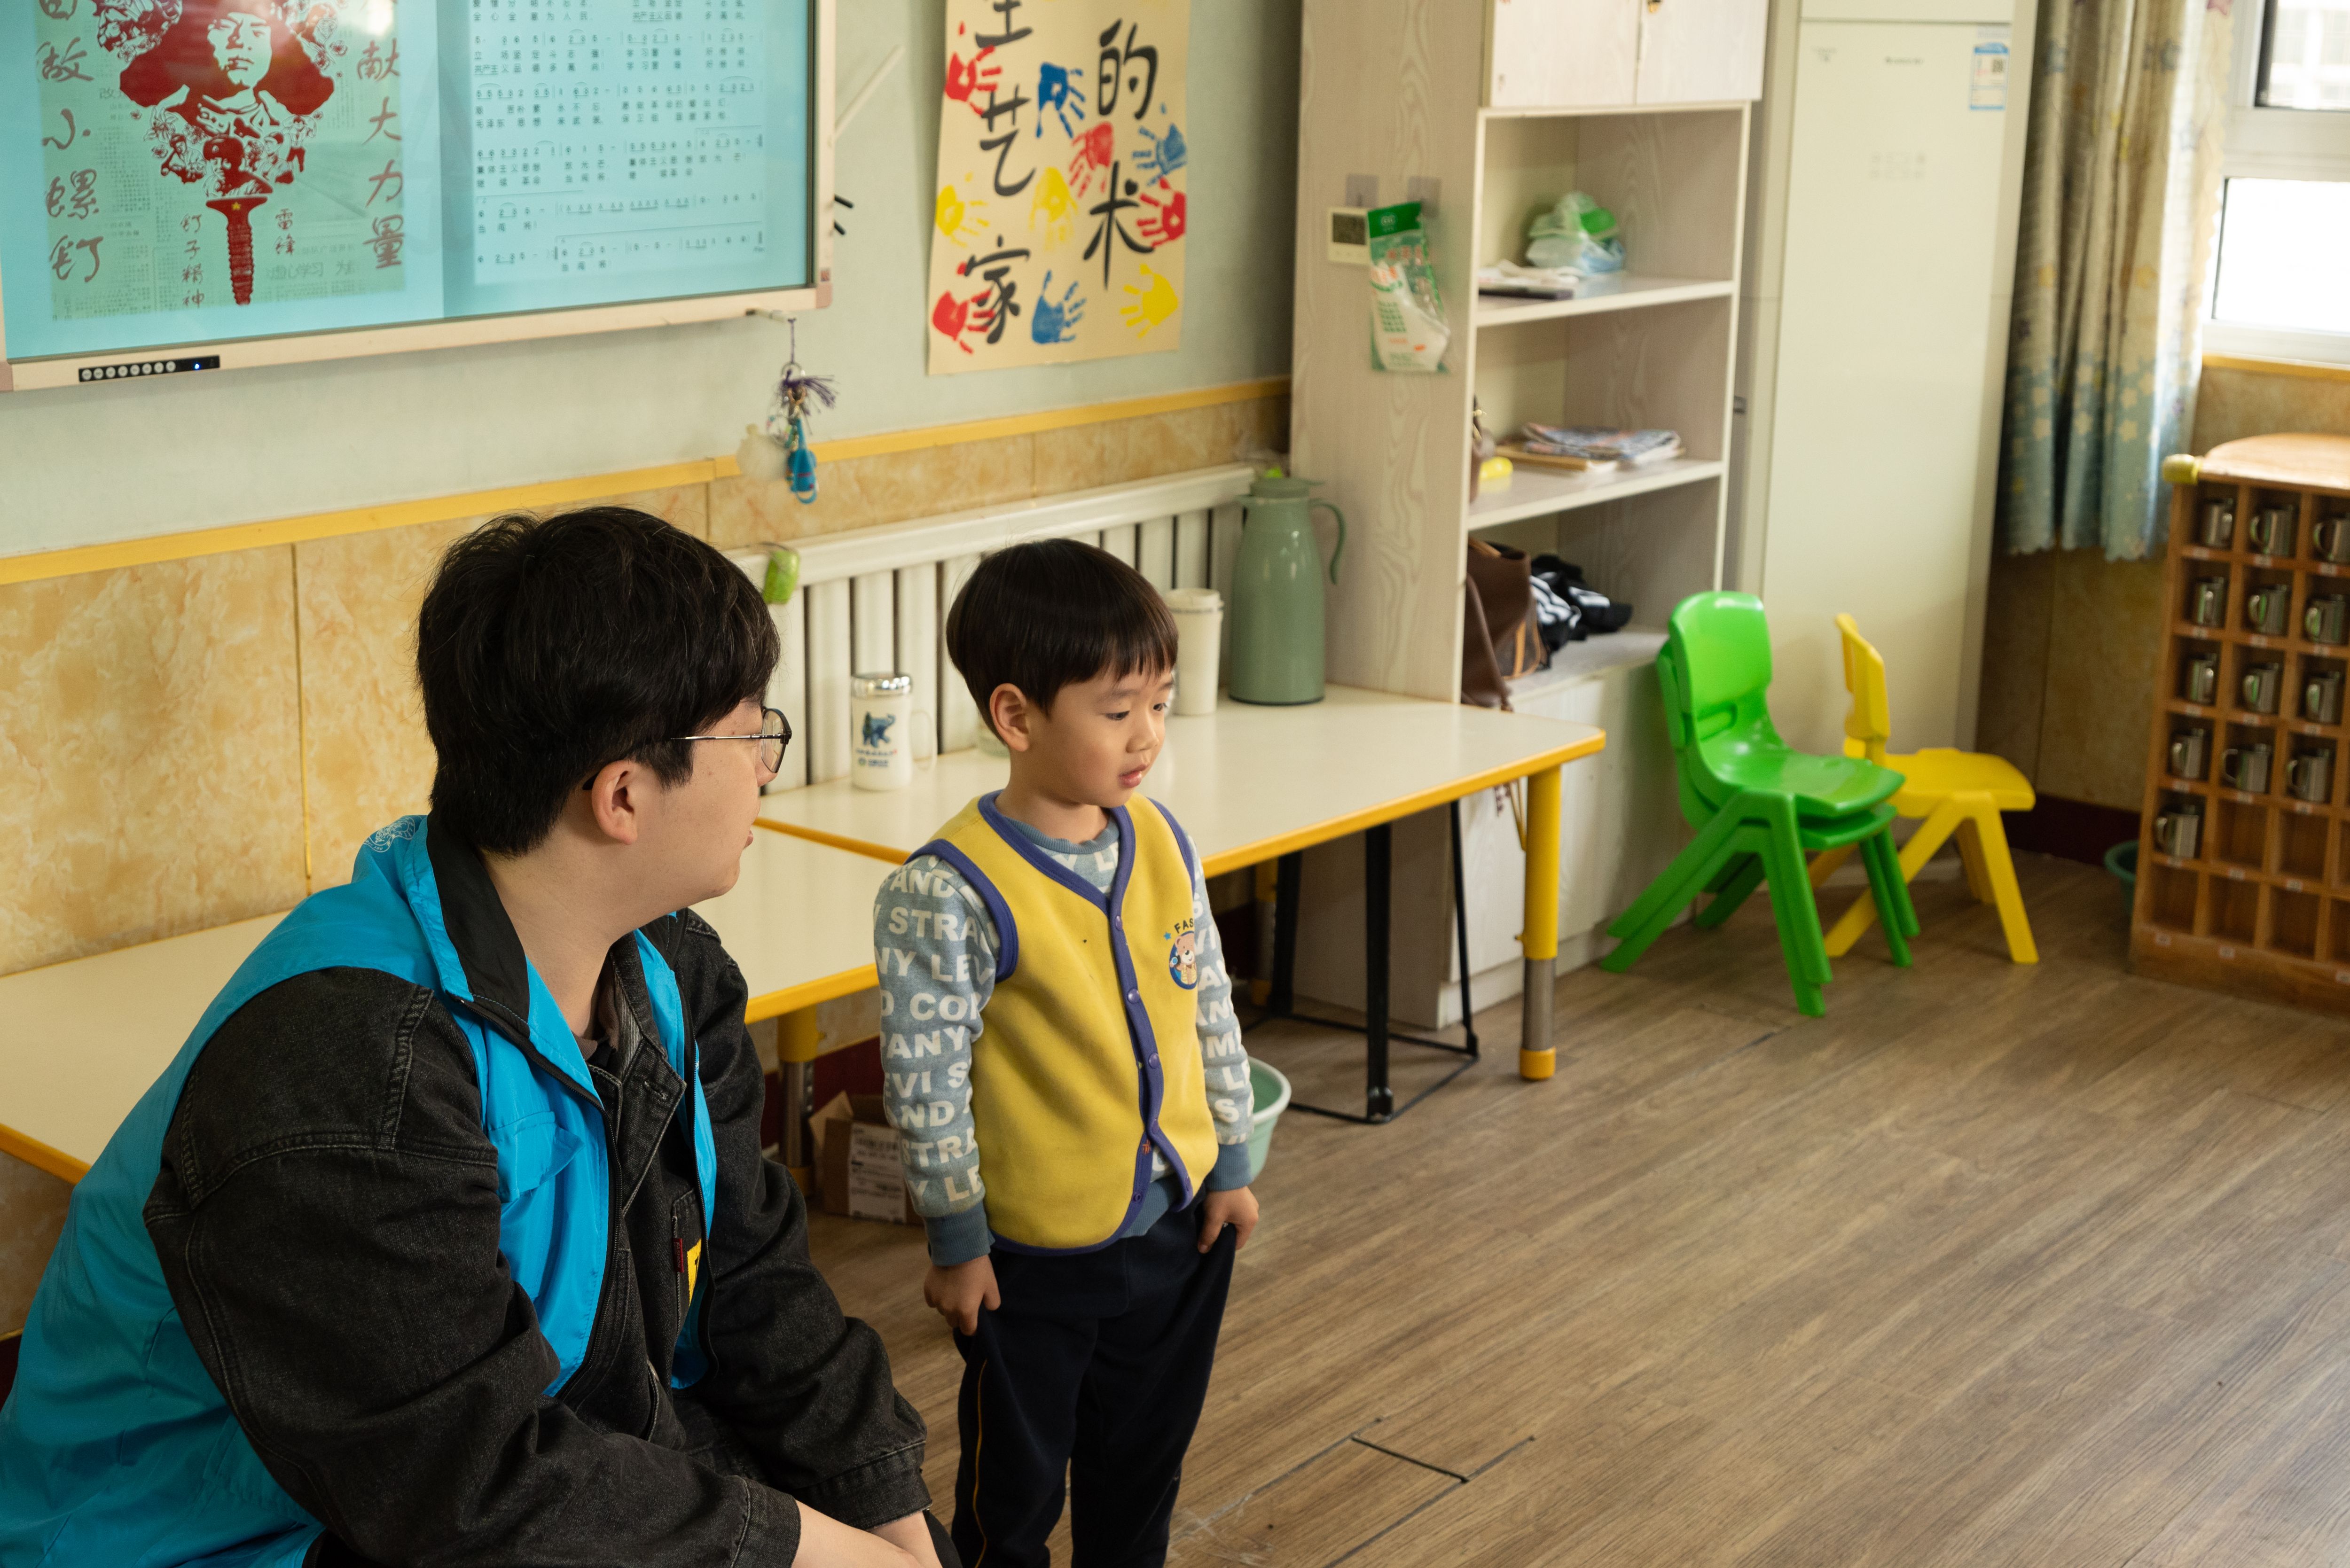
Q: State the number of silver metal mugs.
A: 13